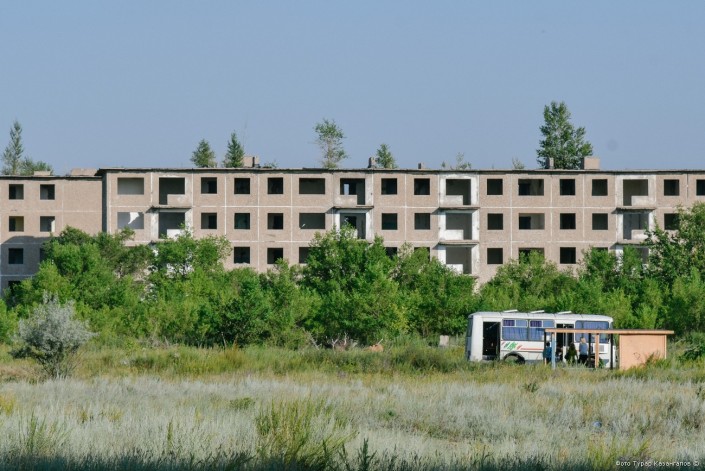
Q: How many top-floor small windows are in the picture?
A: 12